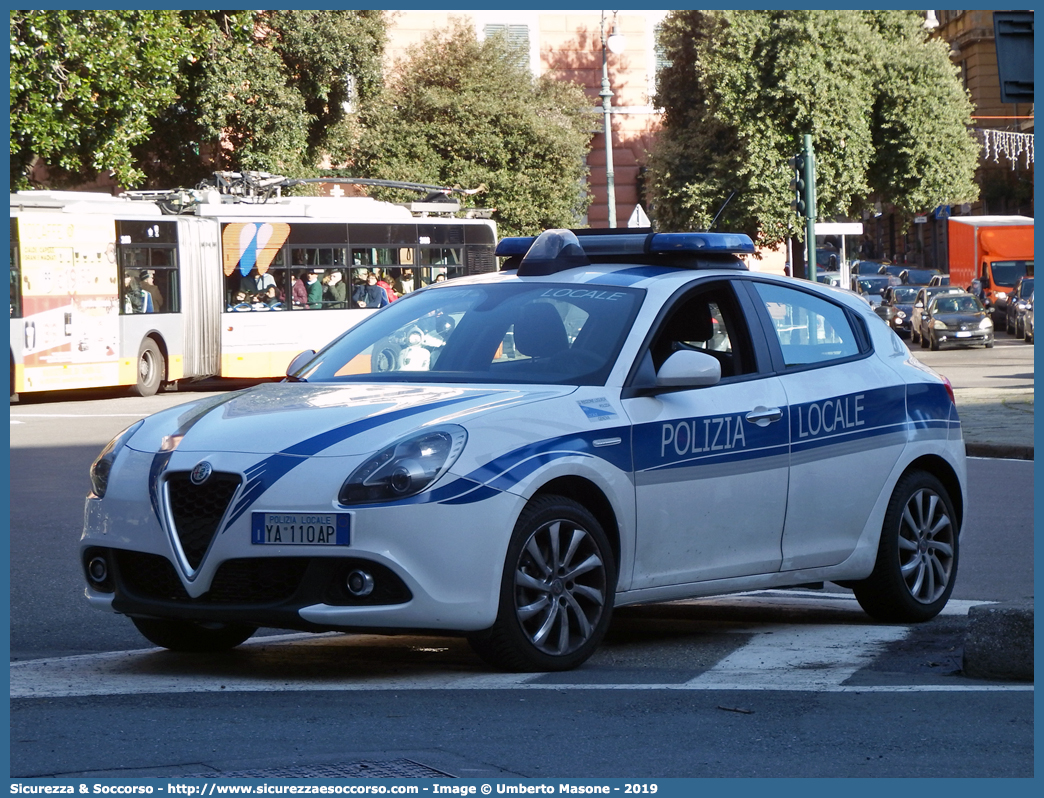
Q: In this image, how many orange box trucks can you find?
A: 1